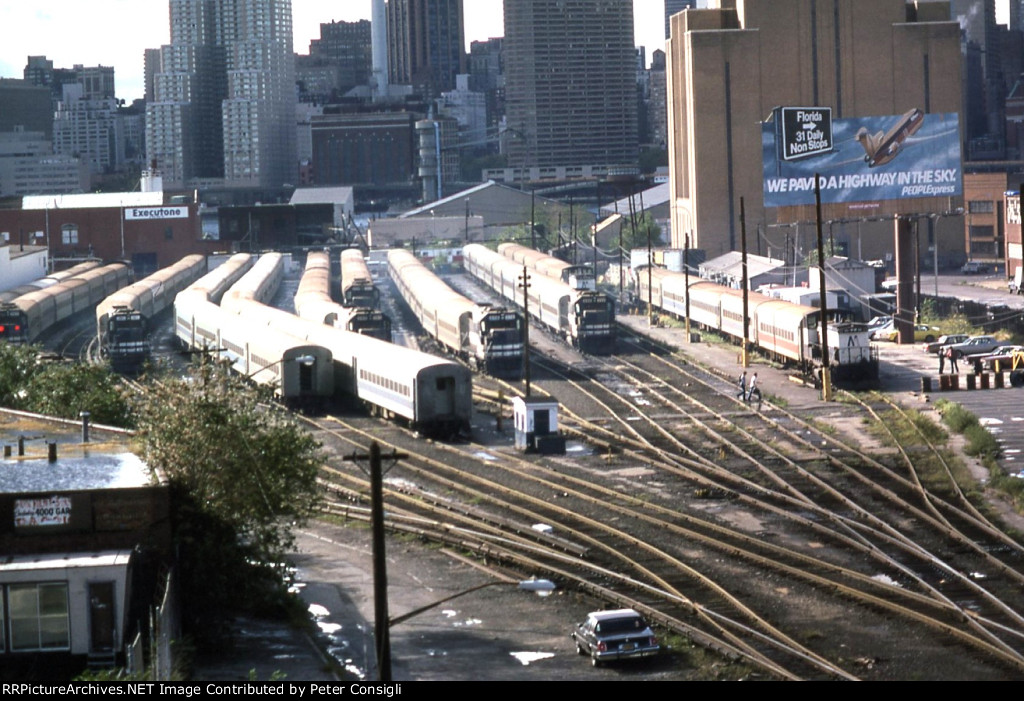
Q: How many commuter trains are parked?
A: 11